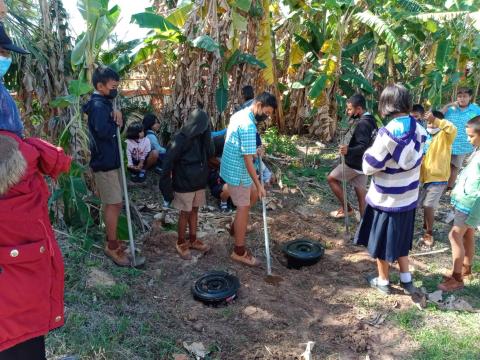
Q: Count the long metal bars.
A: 3